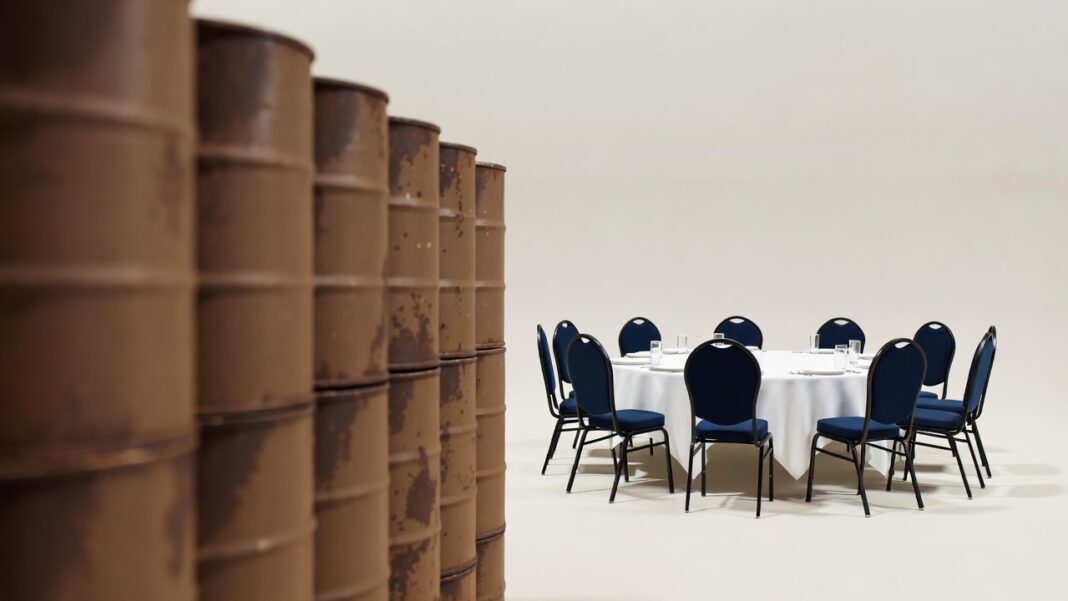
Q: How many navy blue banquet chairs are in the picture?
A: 11